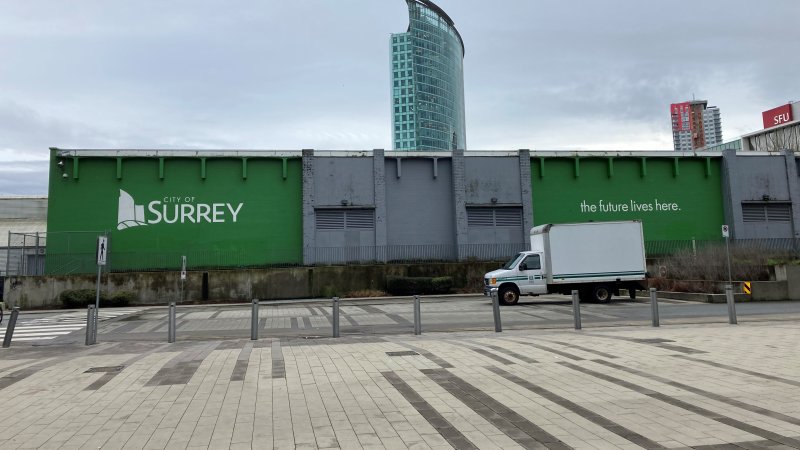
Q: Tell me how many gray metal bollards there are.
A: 10